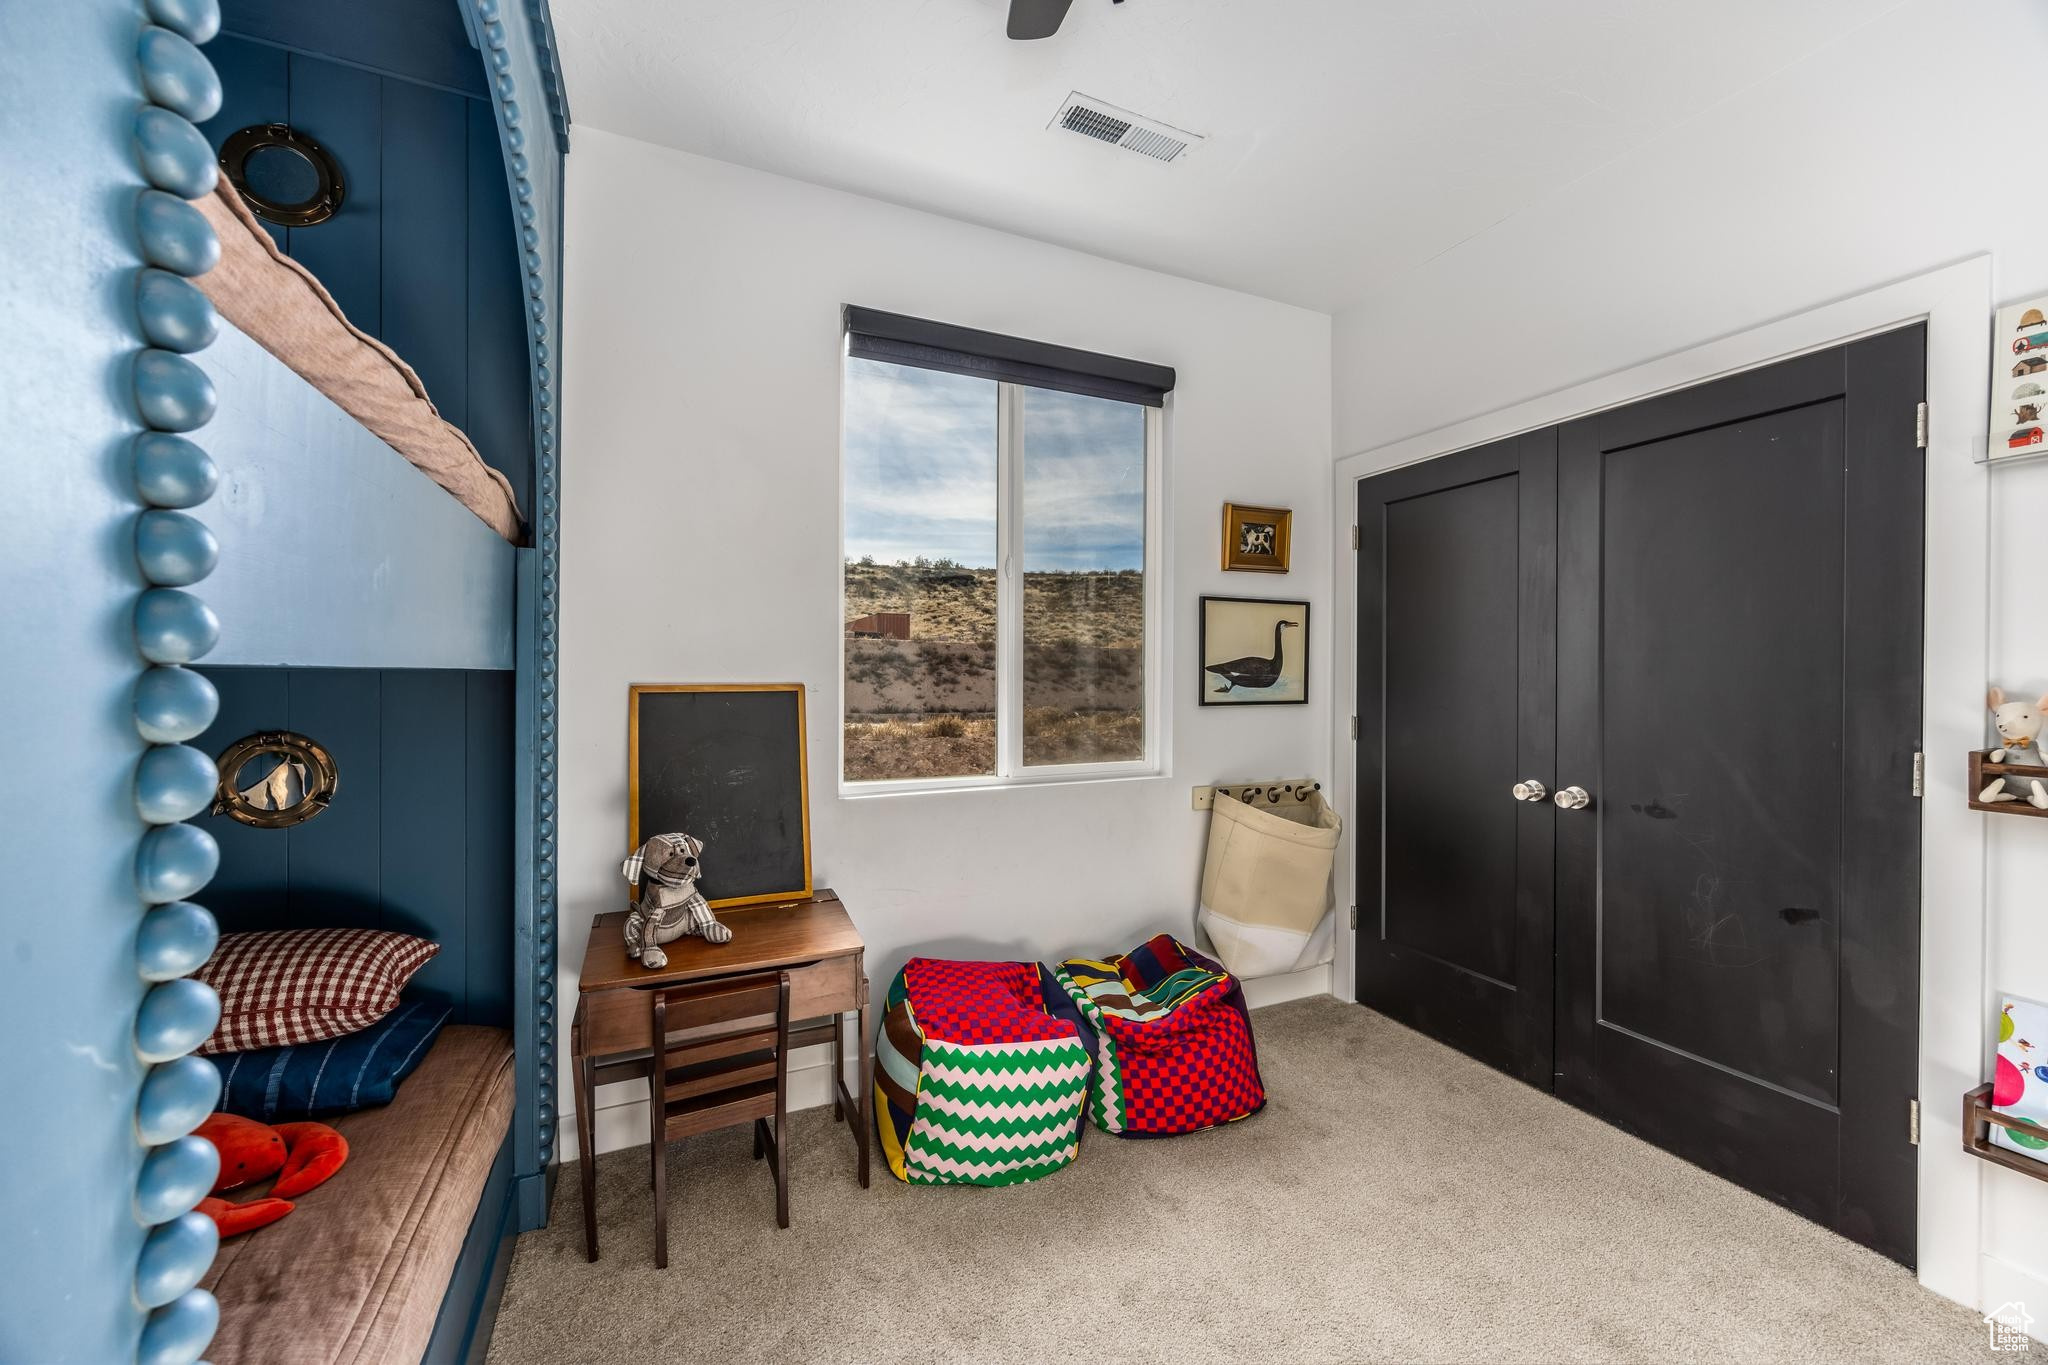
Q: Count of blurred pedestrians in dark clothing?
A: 0